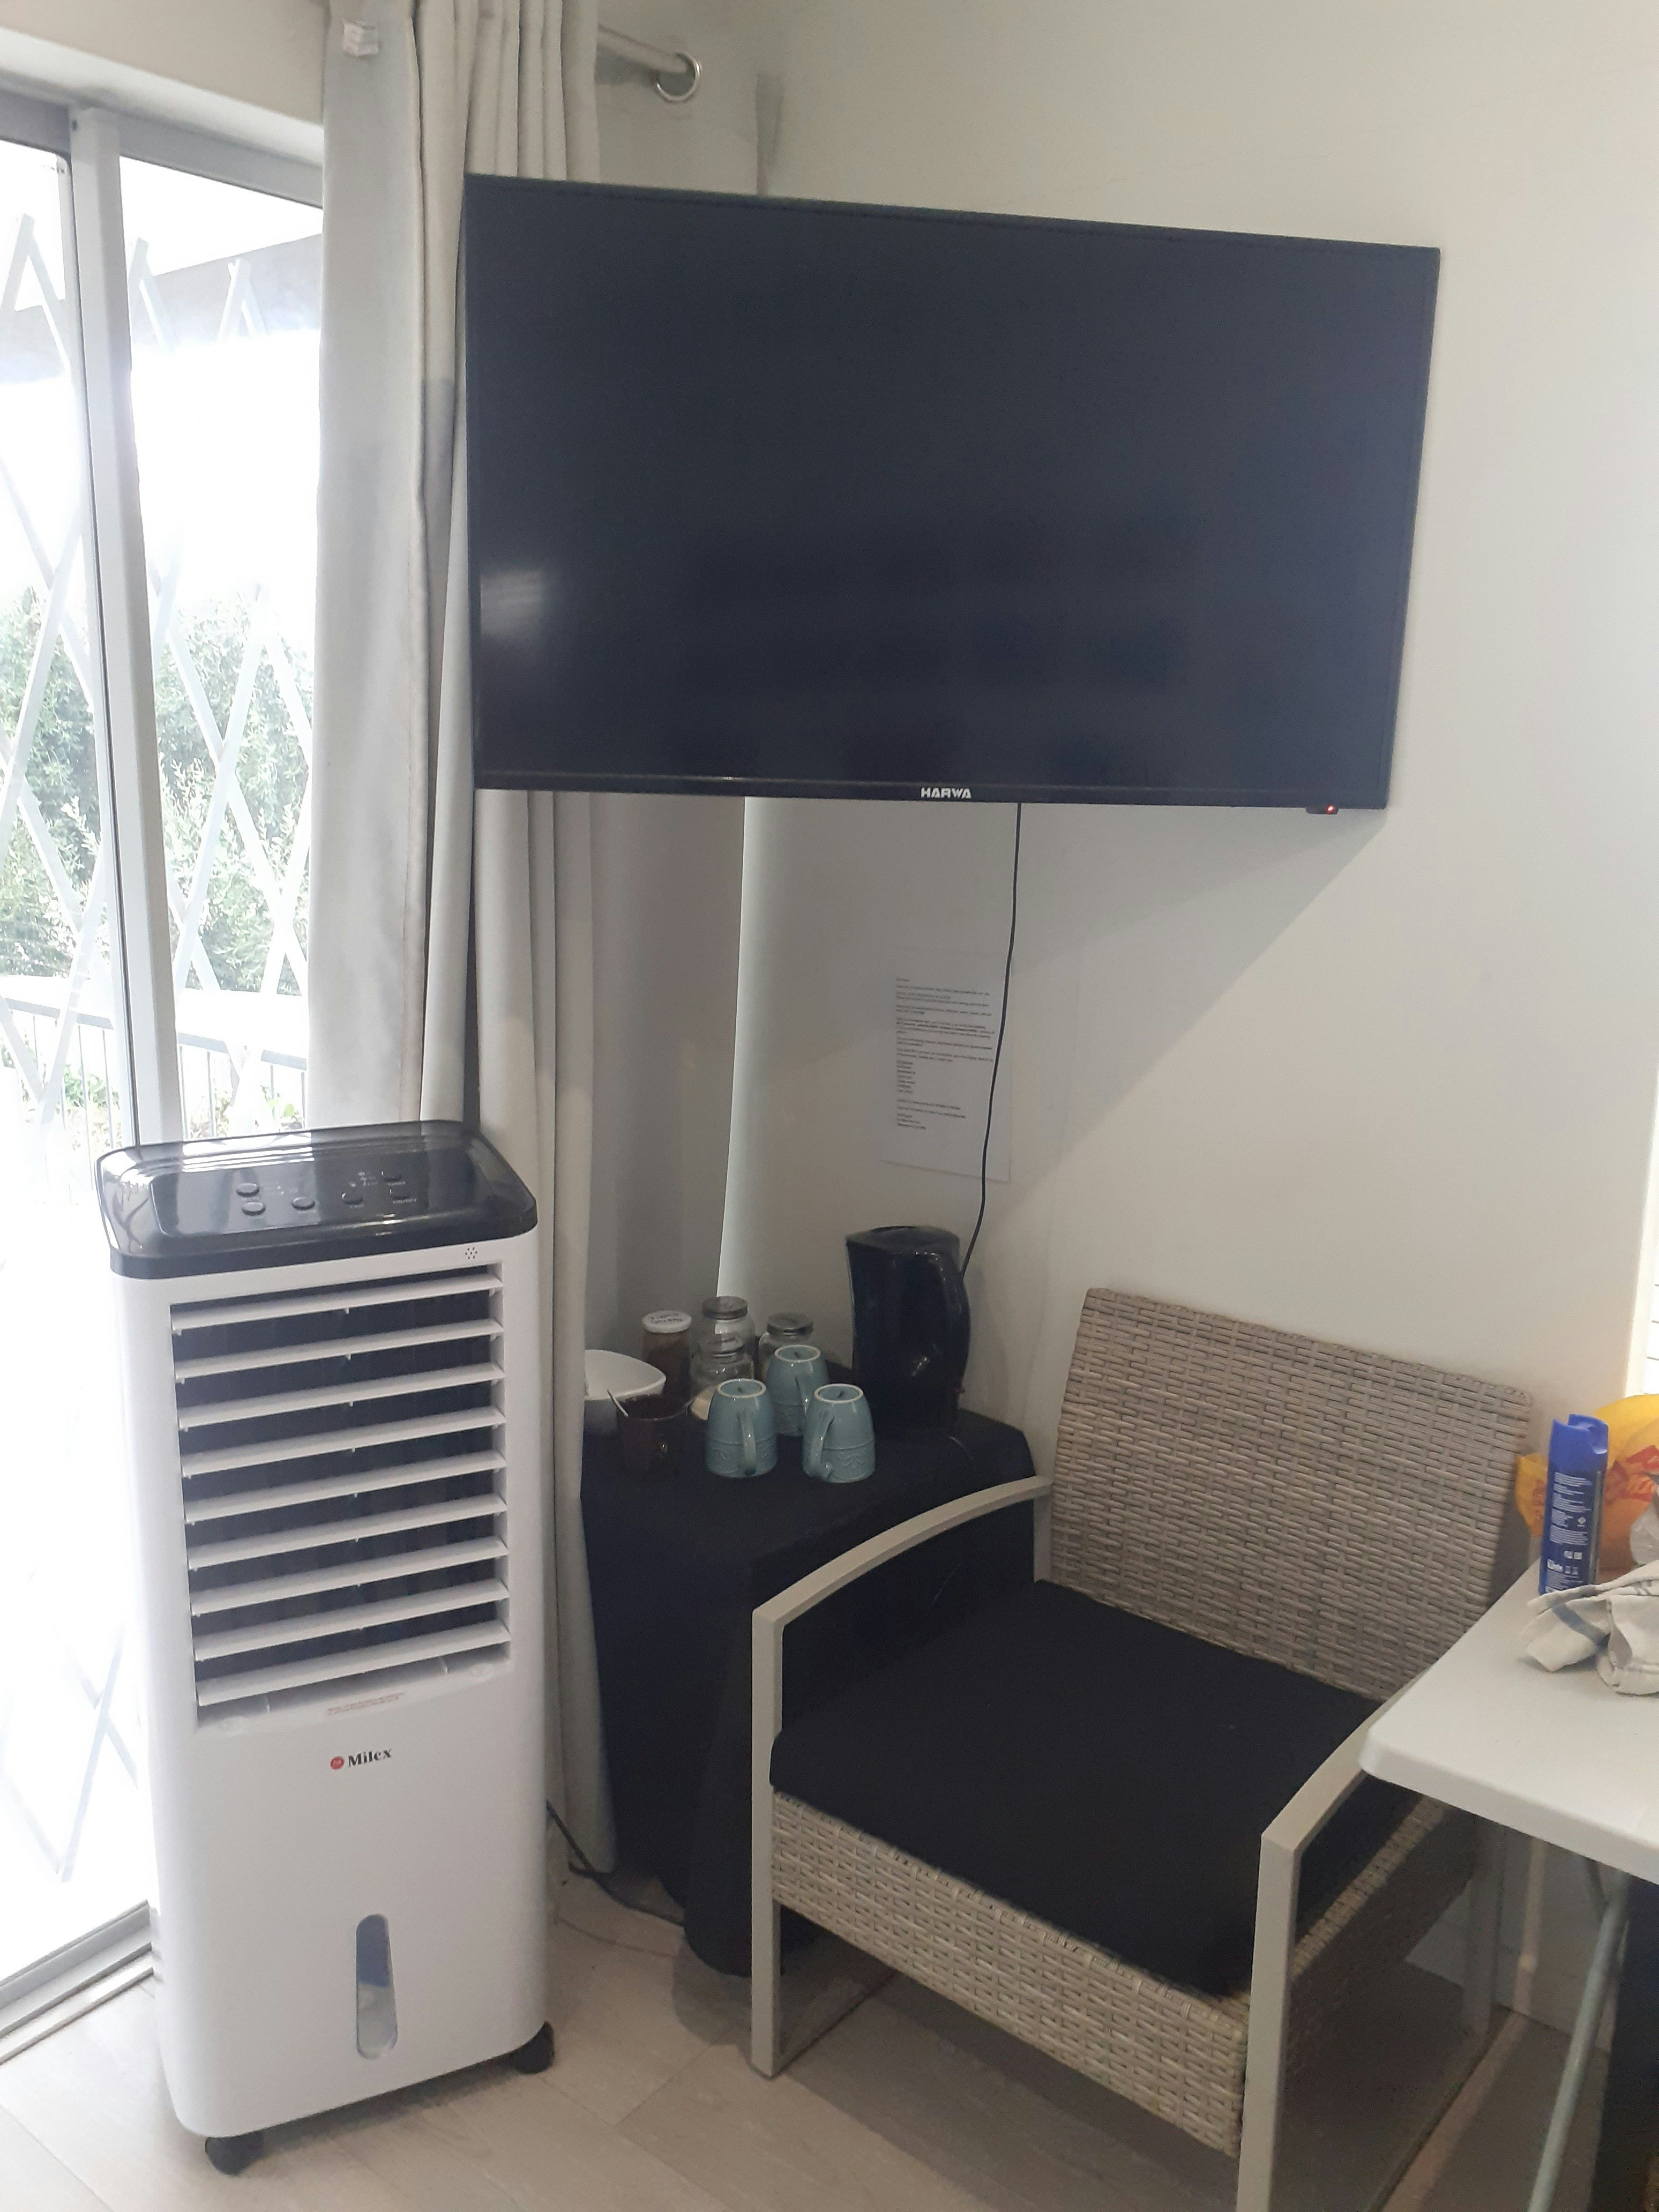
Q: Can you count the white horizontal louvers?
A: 9